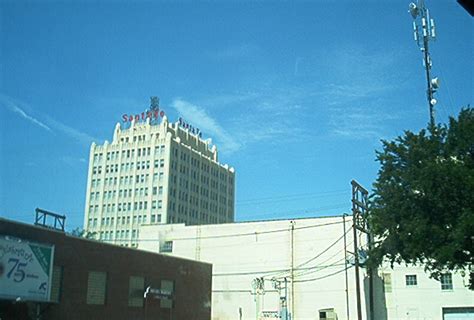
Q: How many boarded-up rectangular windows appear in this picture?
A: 4